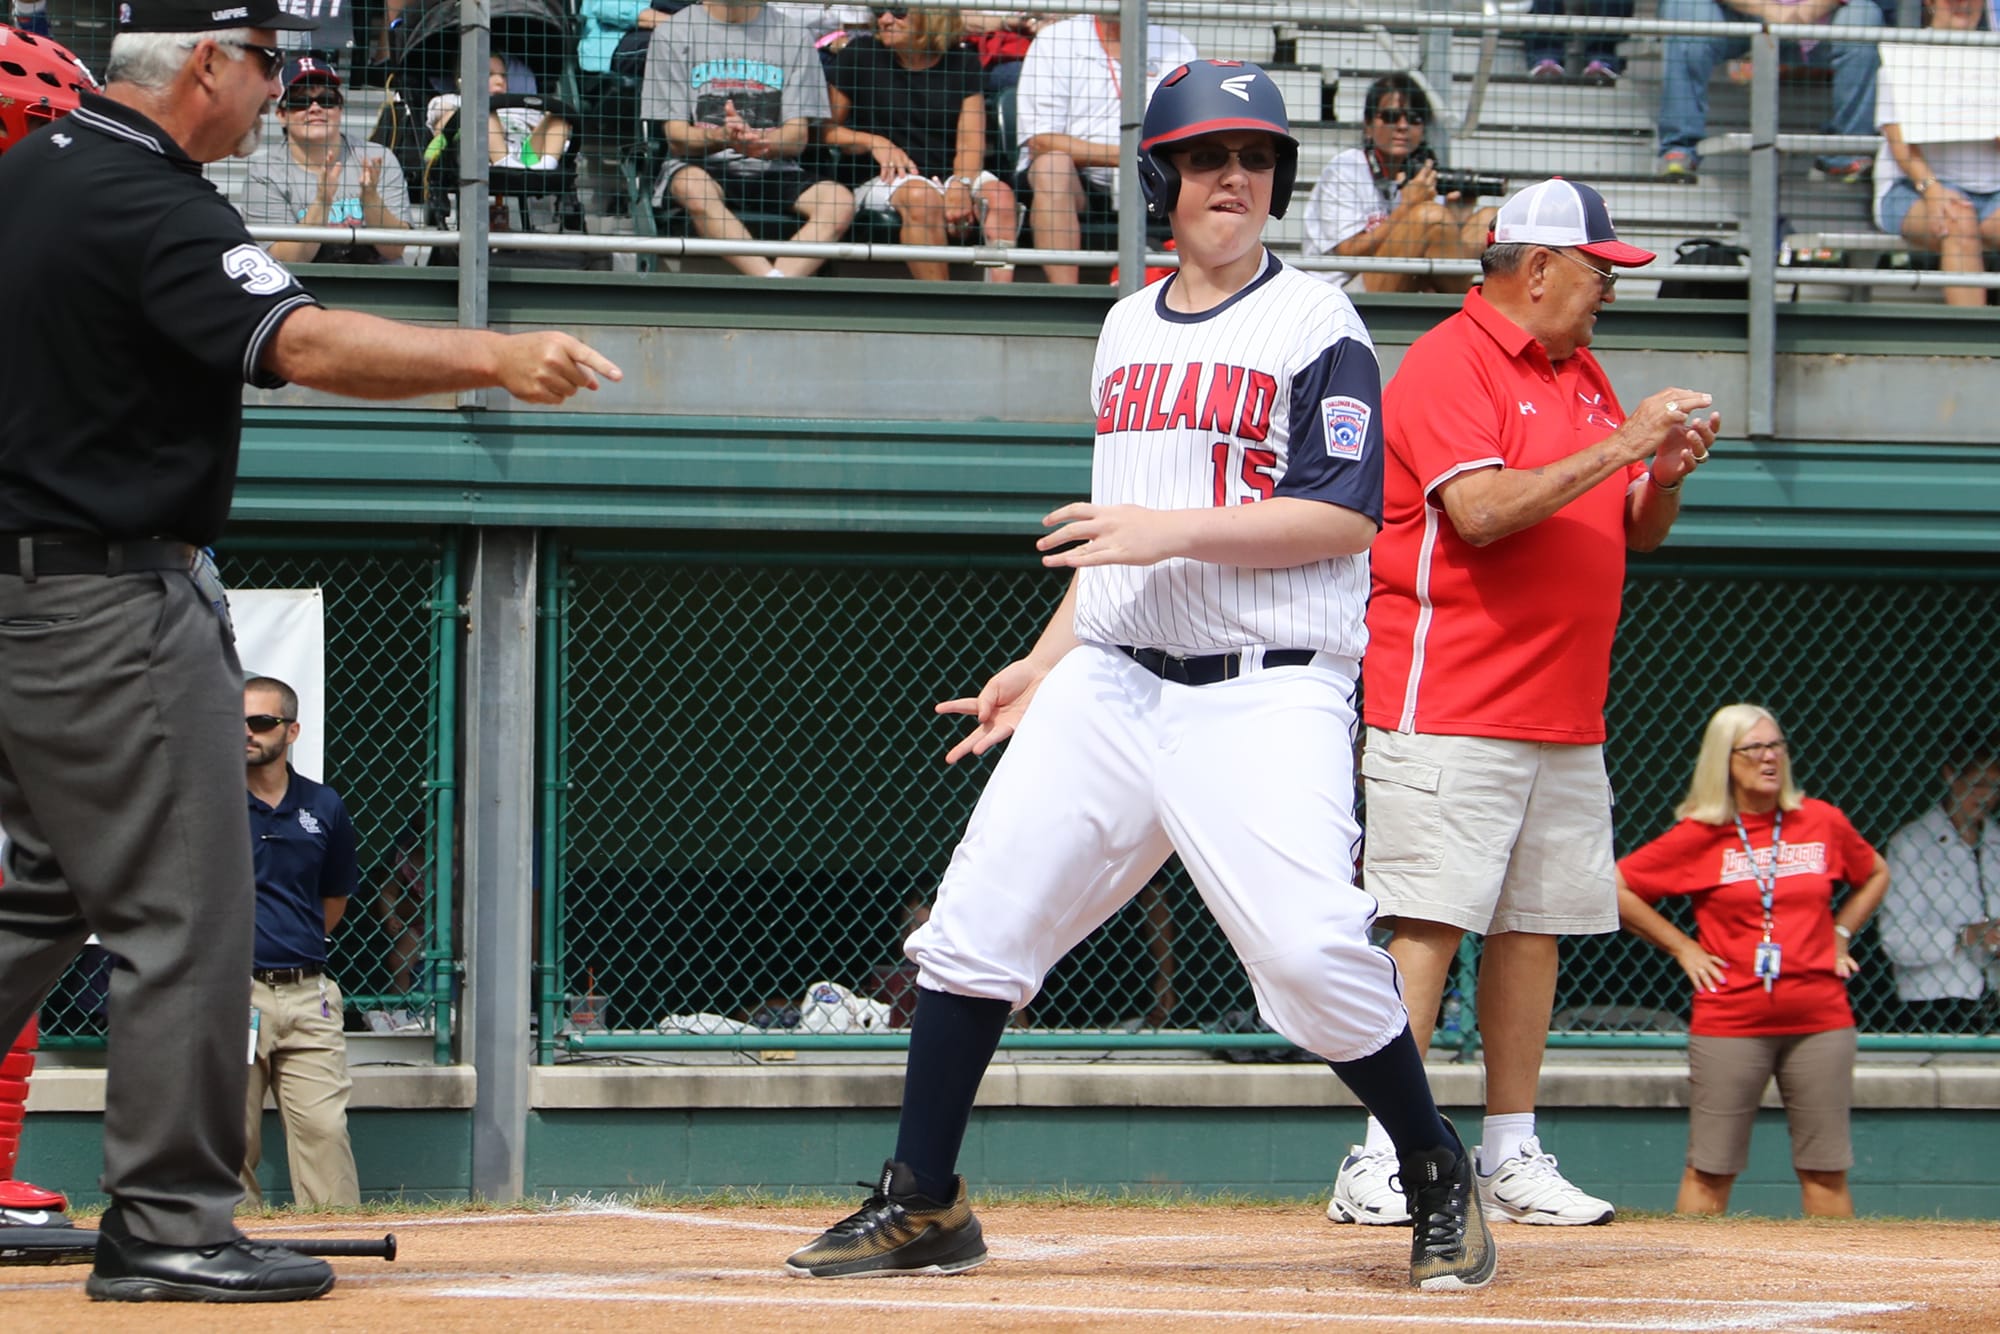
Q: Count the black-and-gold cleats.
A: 2